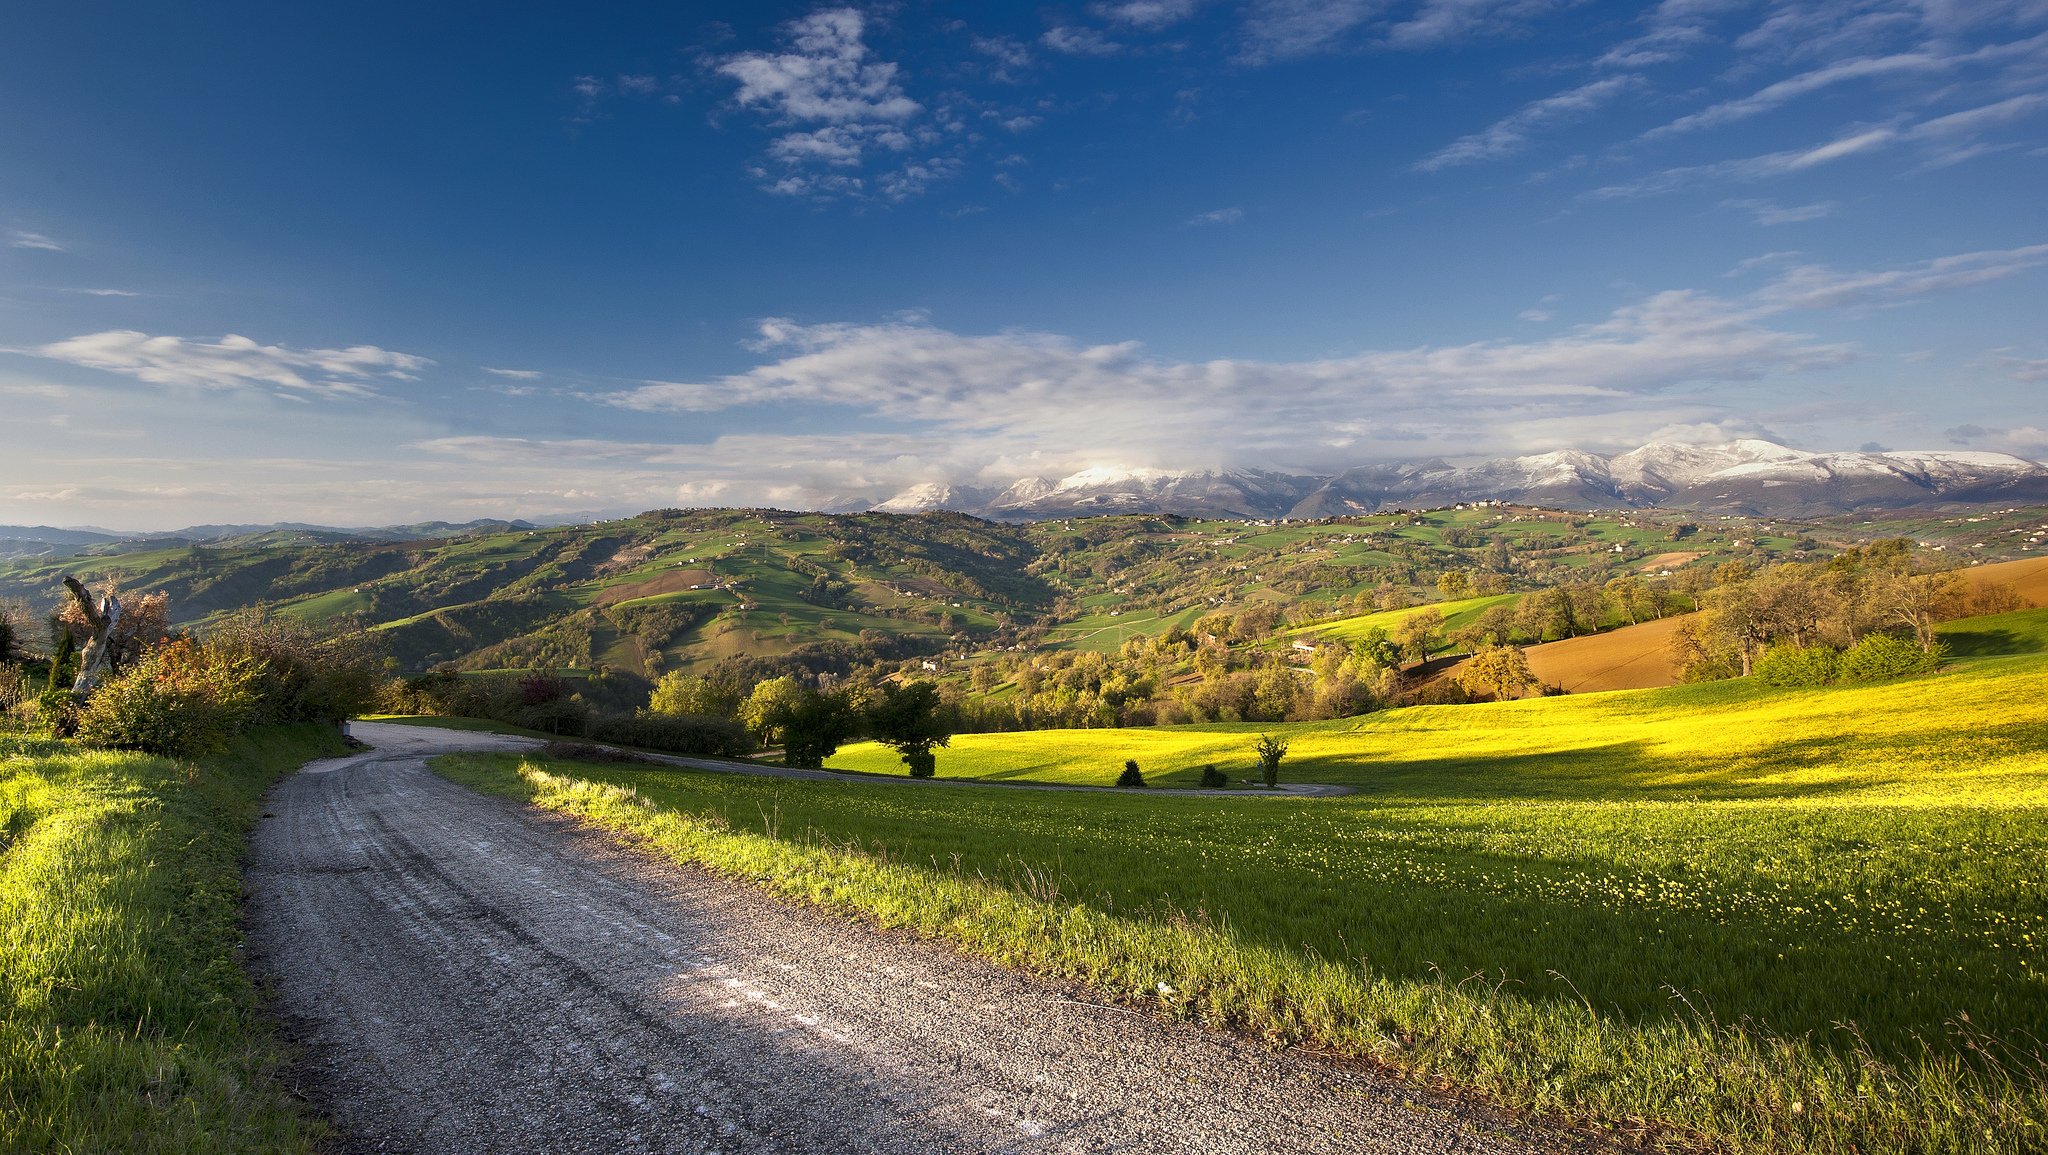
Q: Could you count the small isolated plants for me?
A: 3